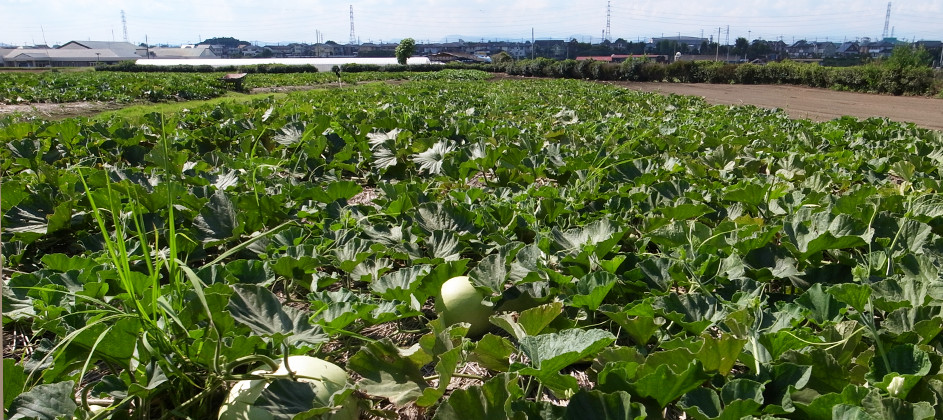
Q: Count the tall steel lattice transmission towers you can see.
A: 4